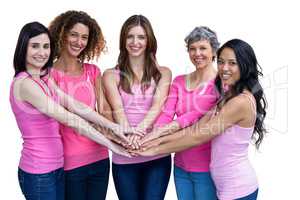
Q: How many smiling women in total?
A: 5